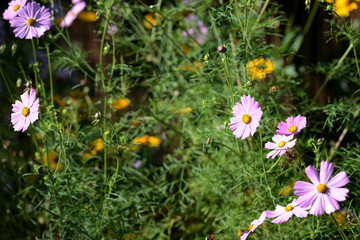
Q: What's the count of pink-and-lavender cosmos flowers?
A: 10